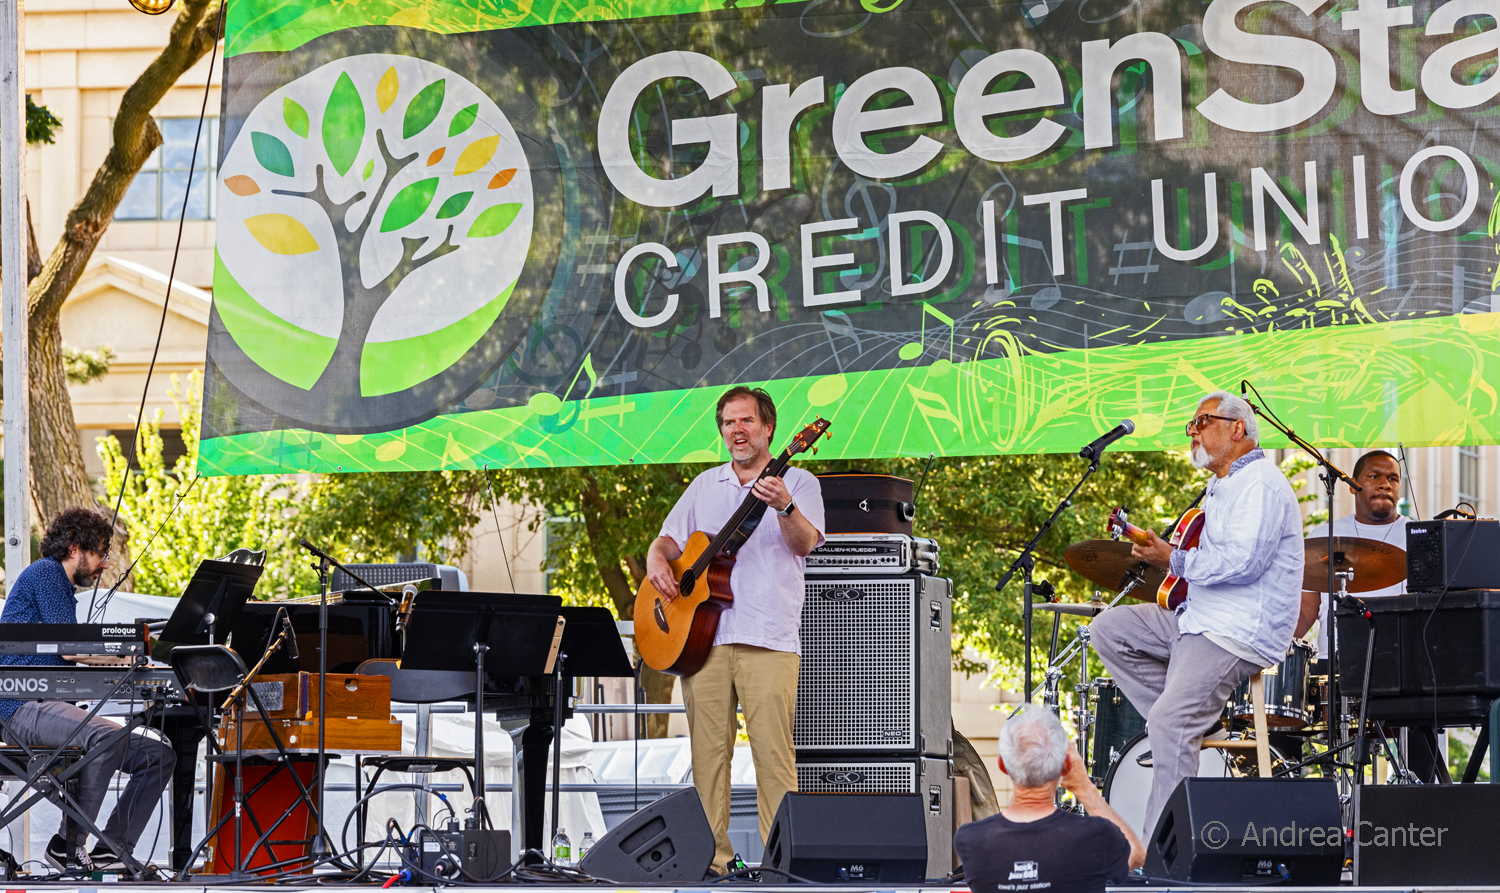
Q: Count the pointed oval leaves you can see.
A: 15